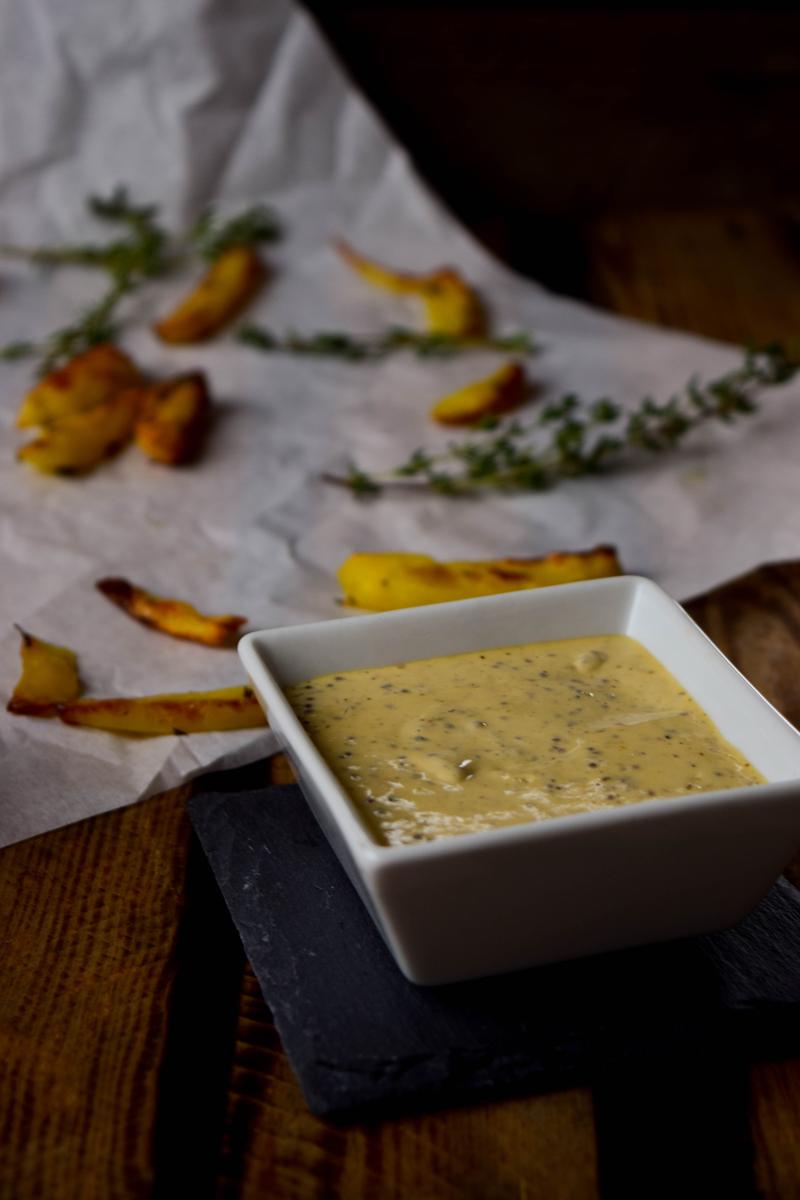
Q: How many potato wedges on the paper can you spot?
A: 10